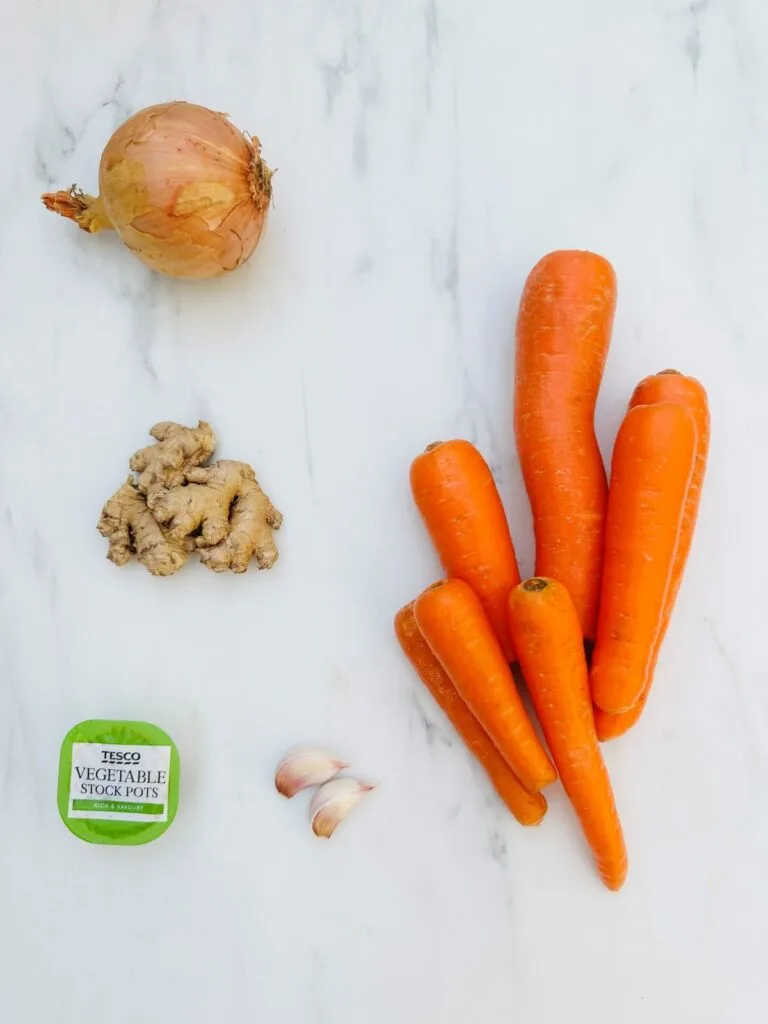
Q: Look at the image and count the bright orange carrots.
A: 7